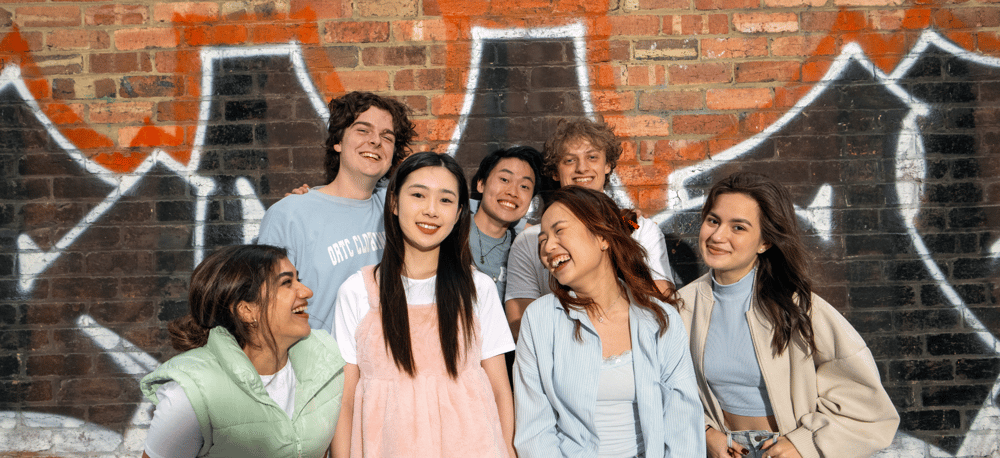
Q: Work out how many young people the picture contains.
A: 7